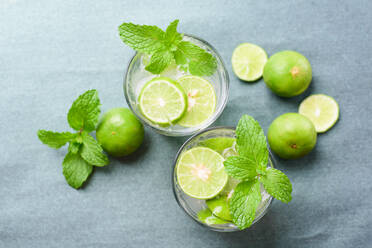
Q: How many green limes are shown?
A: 3